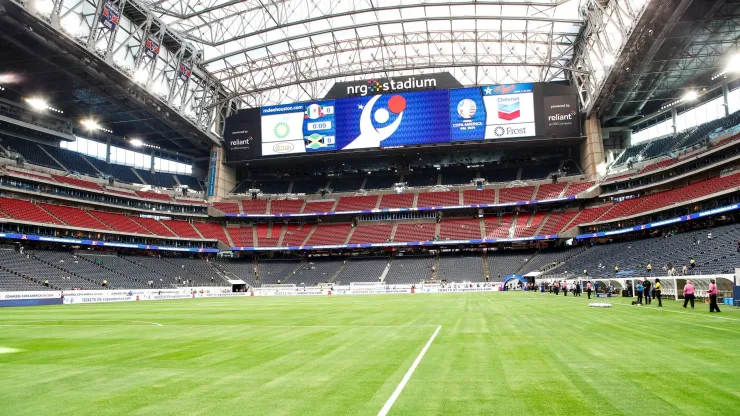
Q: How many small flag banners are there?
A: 3